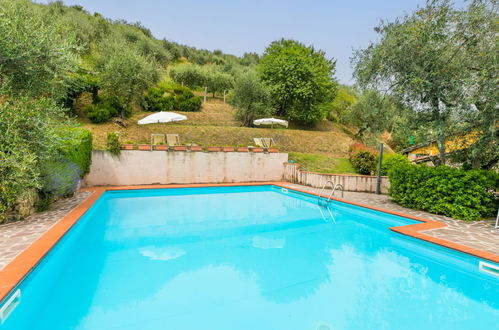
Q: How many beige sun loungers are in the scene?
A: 4